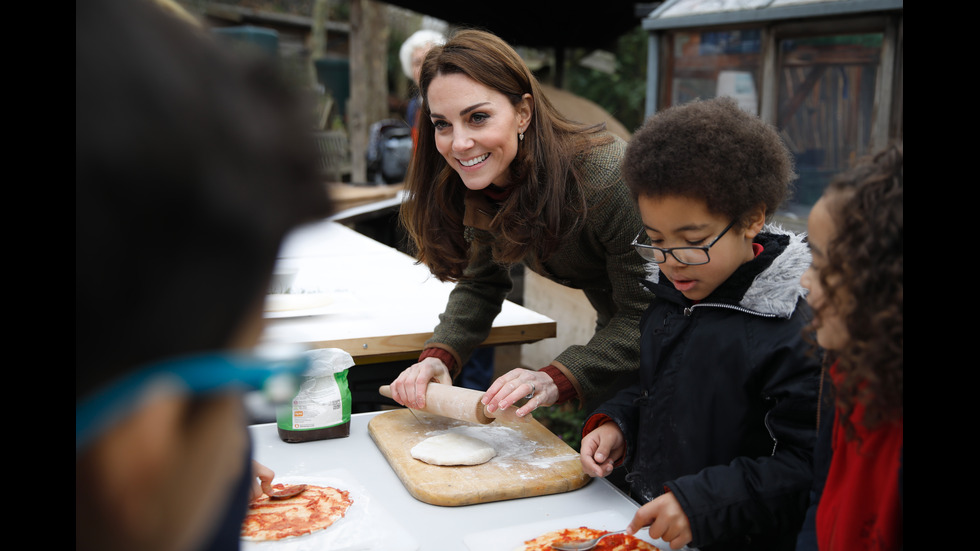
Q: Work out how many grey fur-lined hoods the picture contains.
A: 1